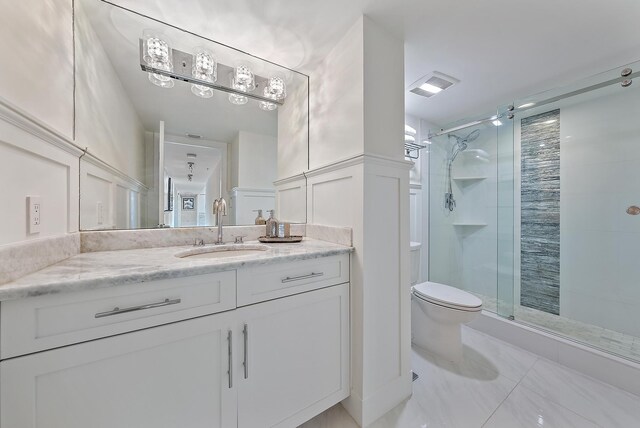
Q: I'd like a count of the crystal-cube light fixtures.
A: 4